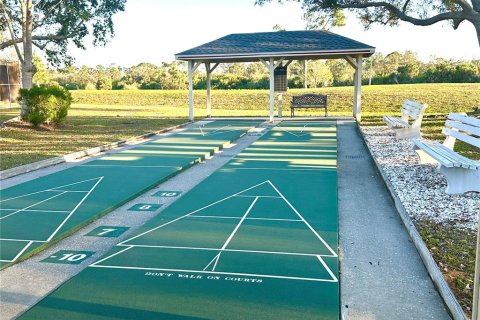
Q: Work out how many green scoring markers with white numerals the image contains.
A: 4